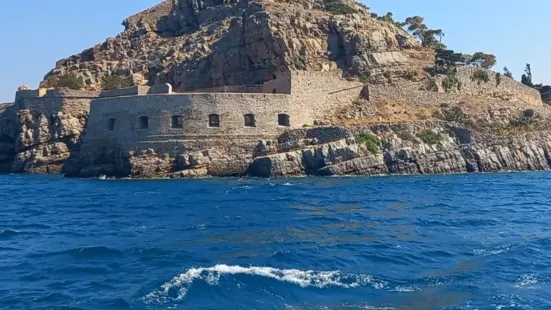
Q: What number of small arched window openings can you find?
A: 6